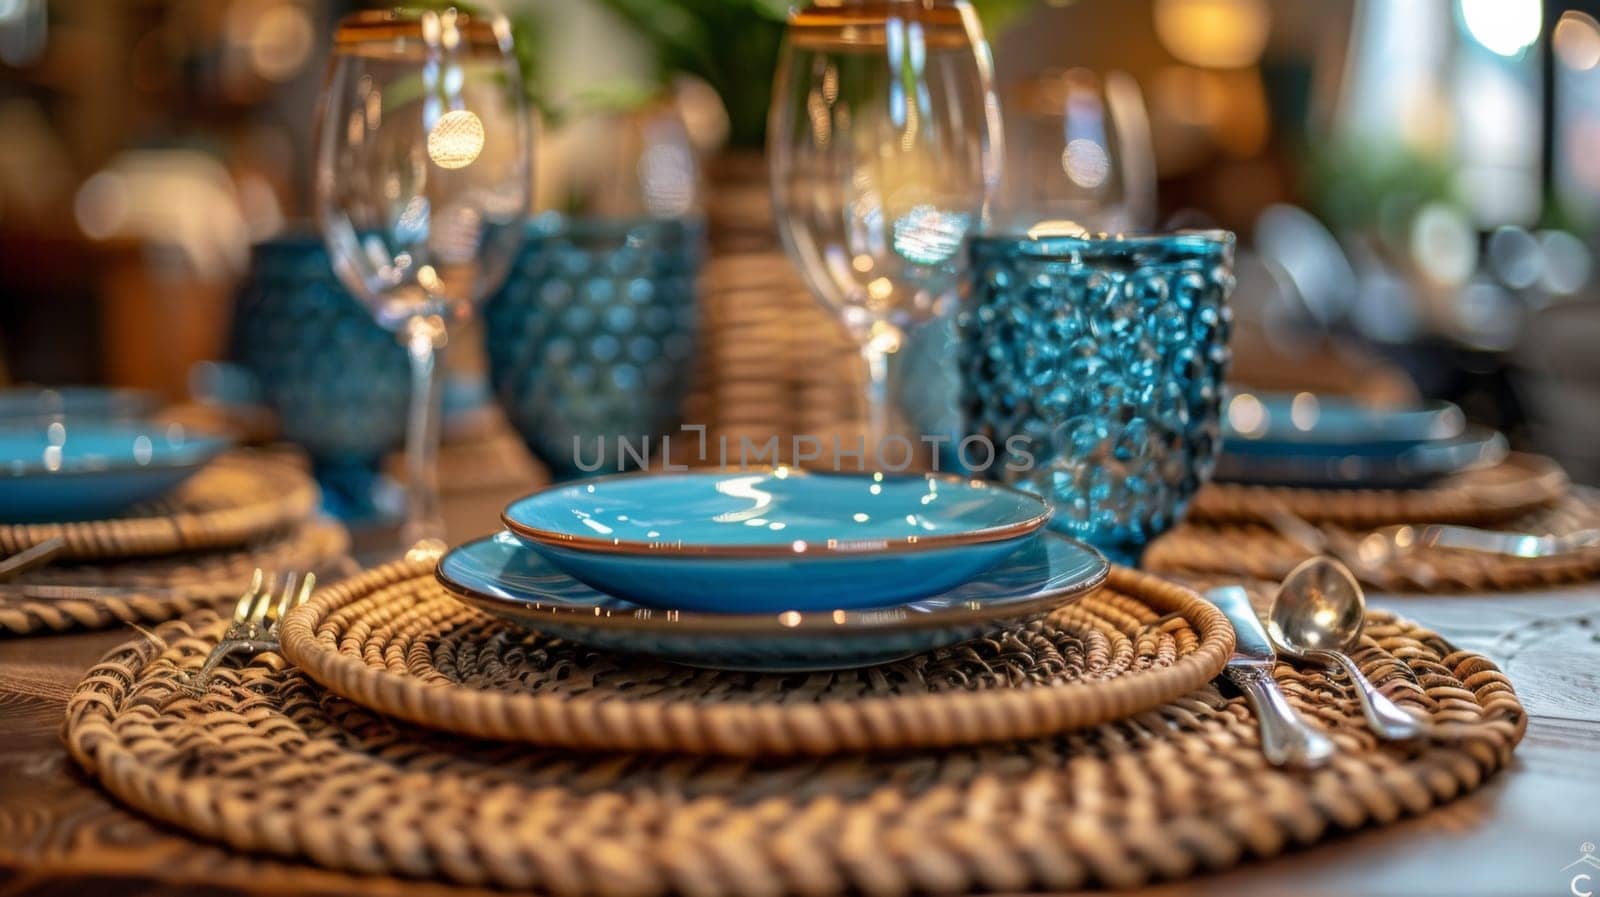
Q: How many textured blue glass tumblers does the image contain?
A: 3